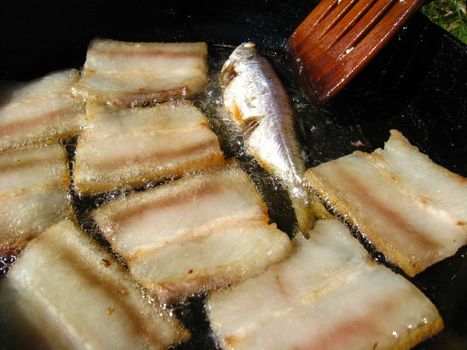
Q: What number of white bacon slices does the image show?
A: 8